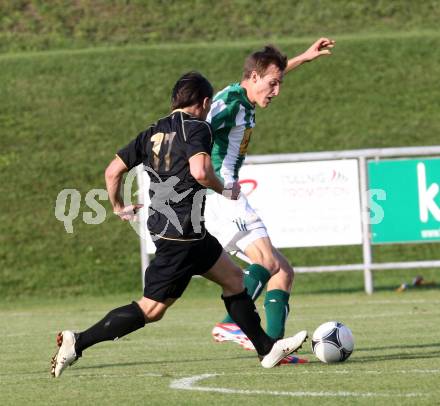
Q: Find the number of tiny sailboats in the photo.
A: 0